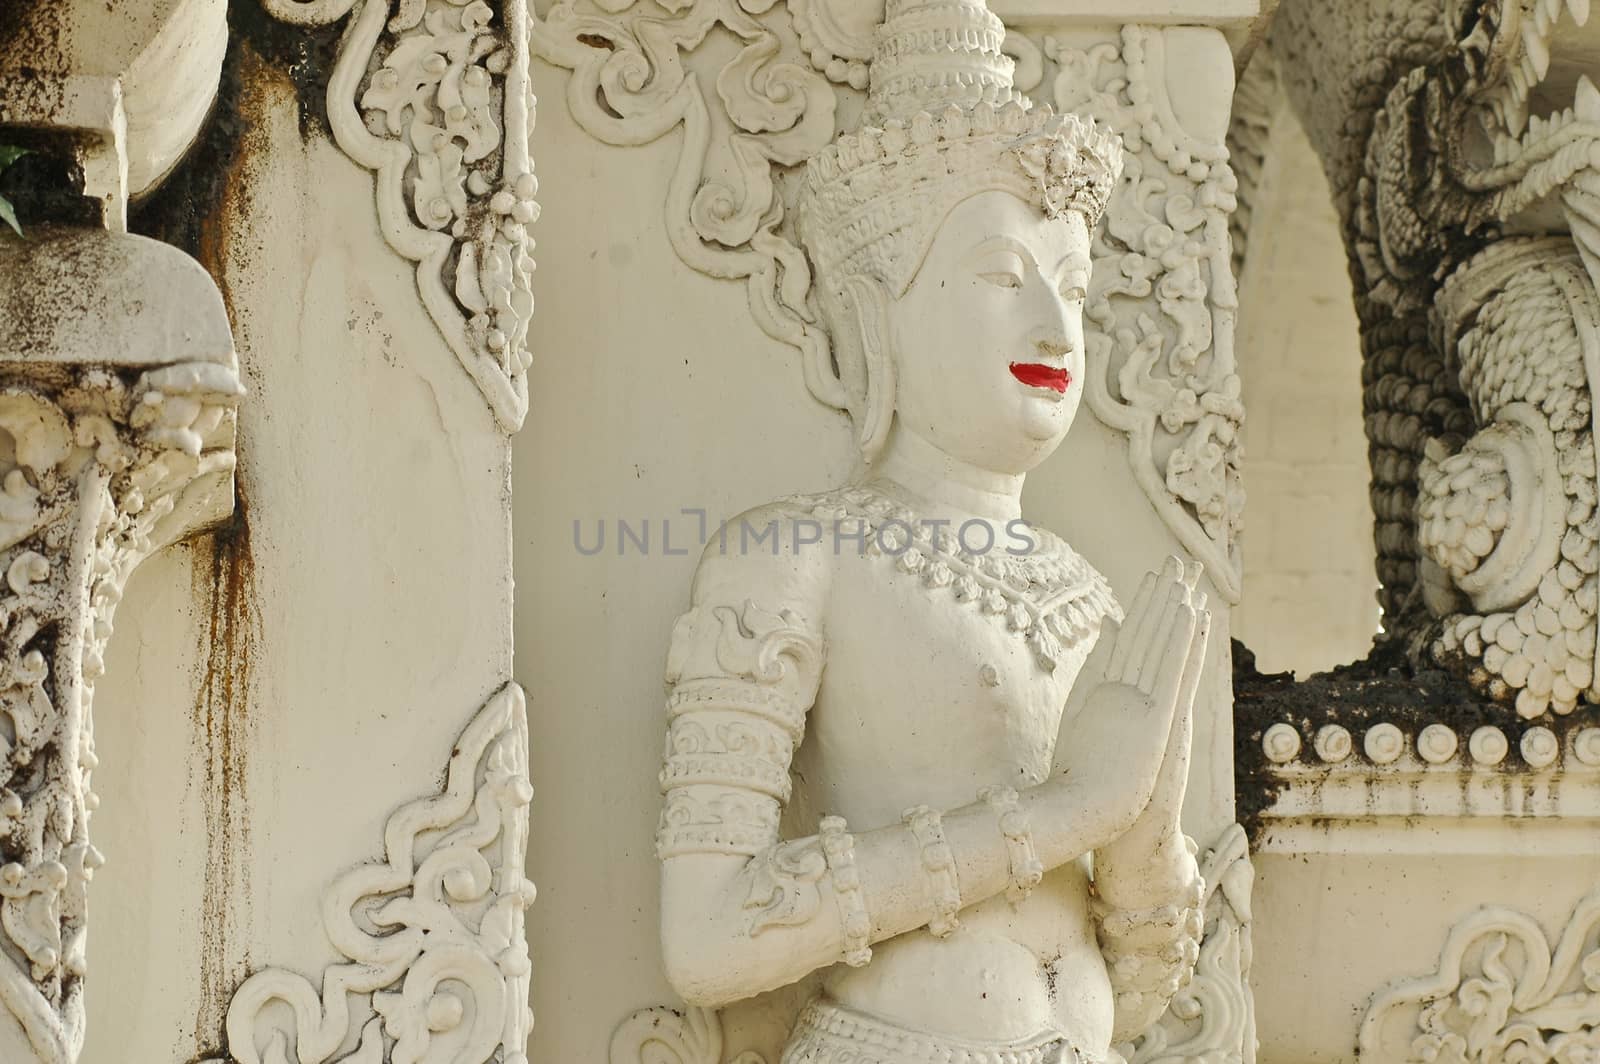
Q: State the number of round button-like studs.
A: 7